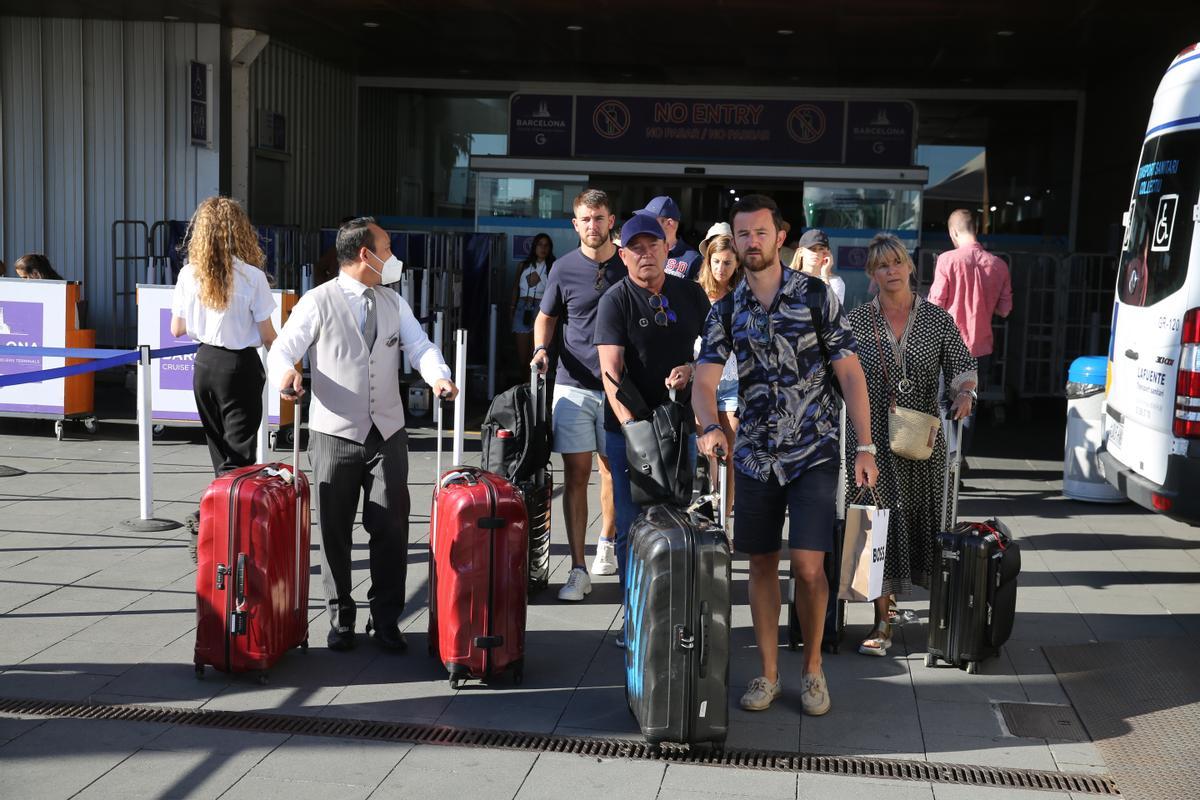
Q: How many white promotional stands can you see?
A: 2